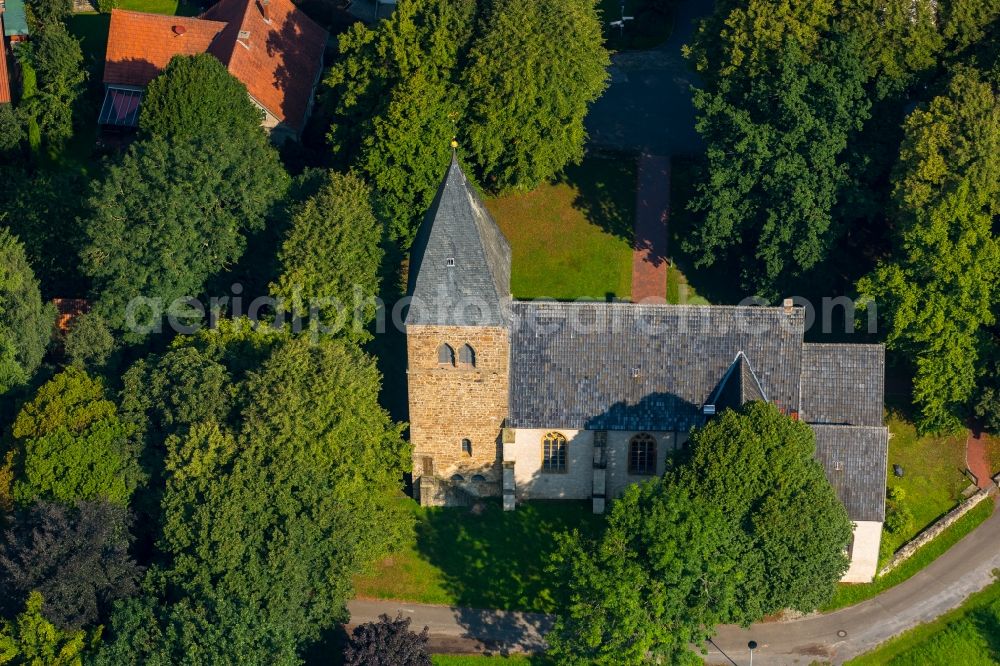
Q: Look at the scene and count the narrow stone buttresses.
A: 2